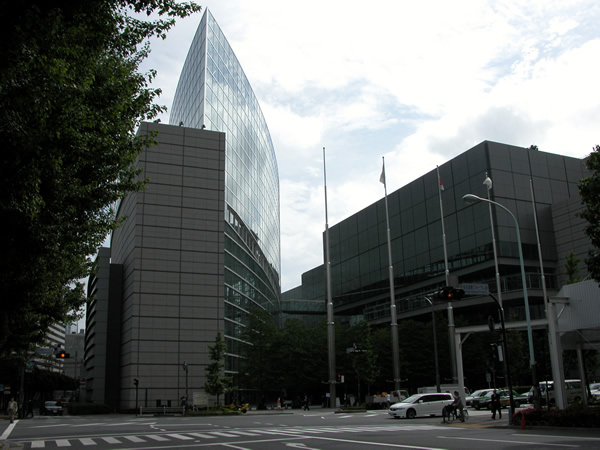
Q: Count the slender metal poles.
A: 5